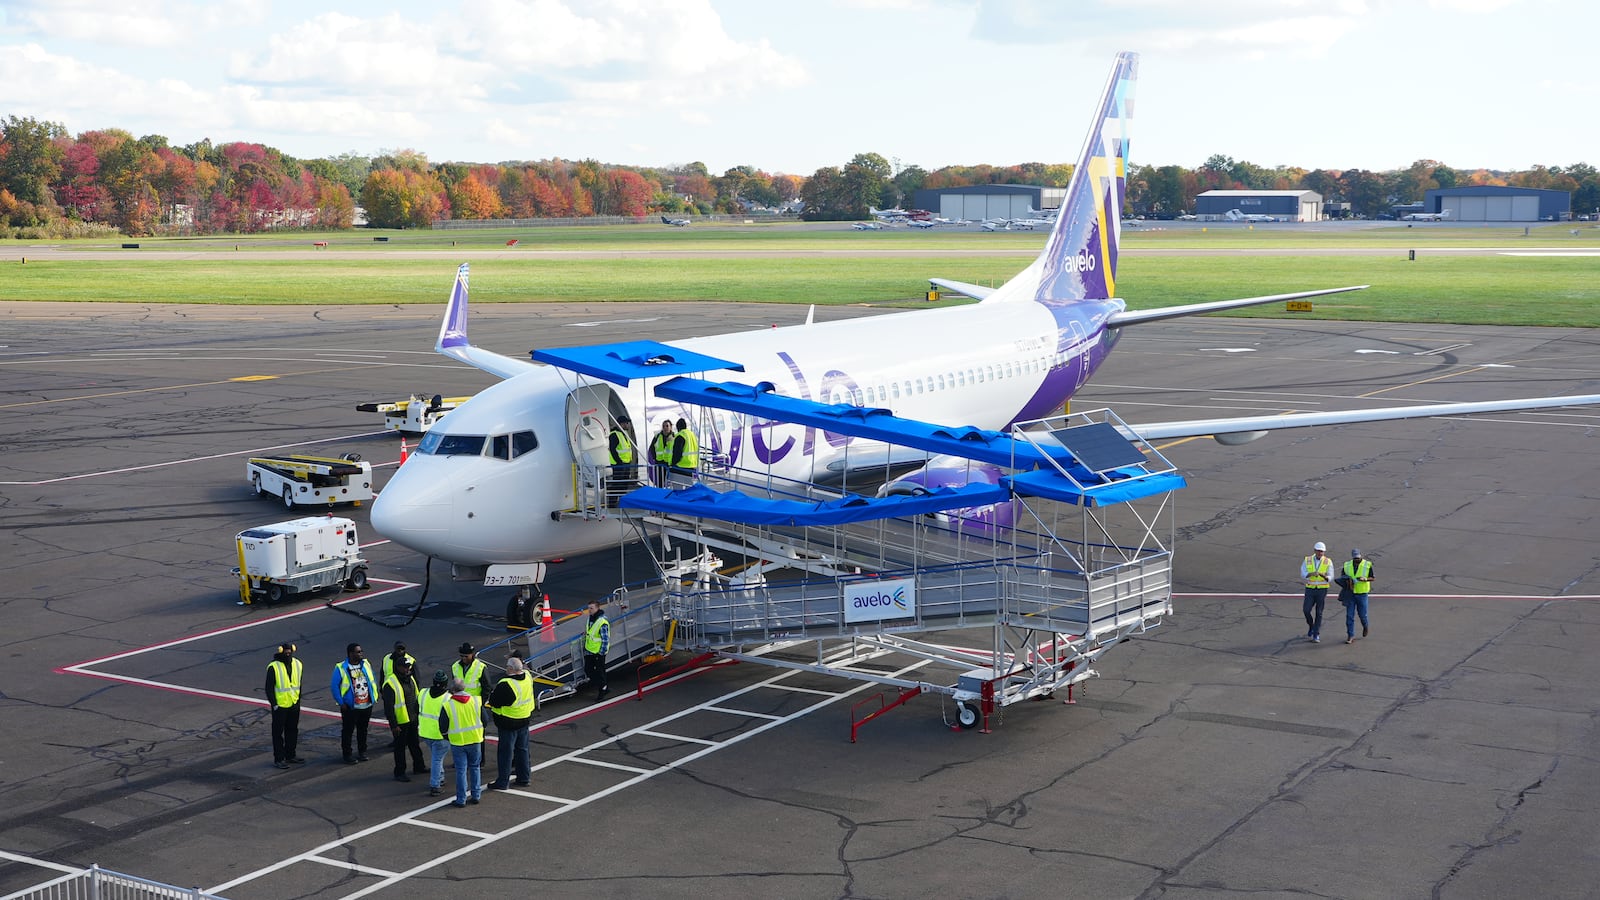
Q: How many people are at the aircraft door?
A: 3